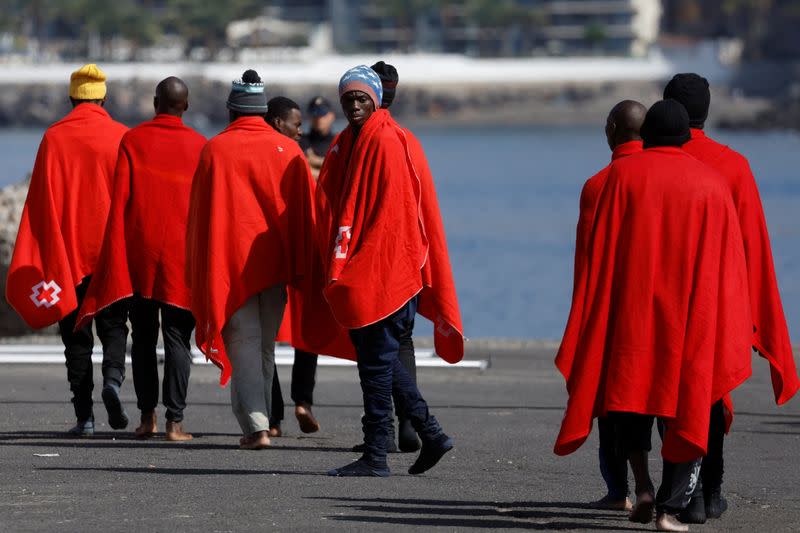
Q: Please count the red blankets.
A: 9